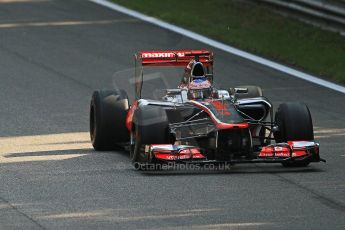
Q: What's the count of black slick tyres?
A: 4